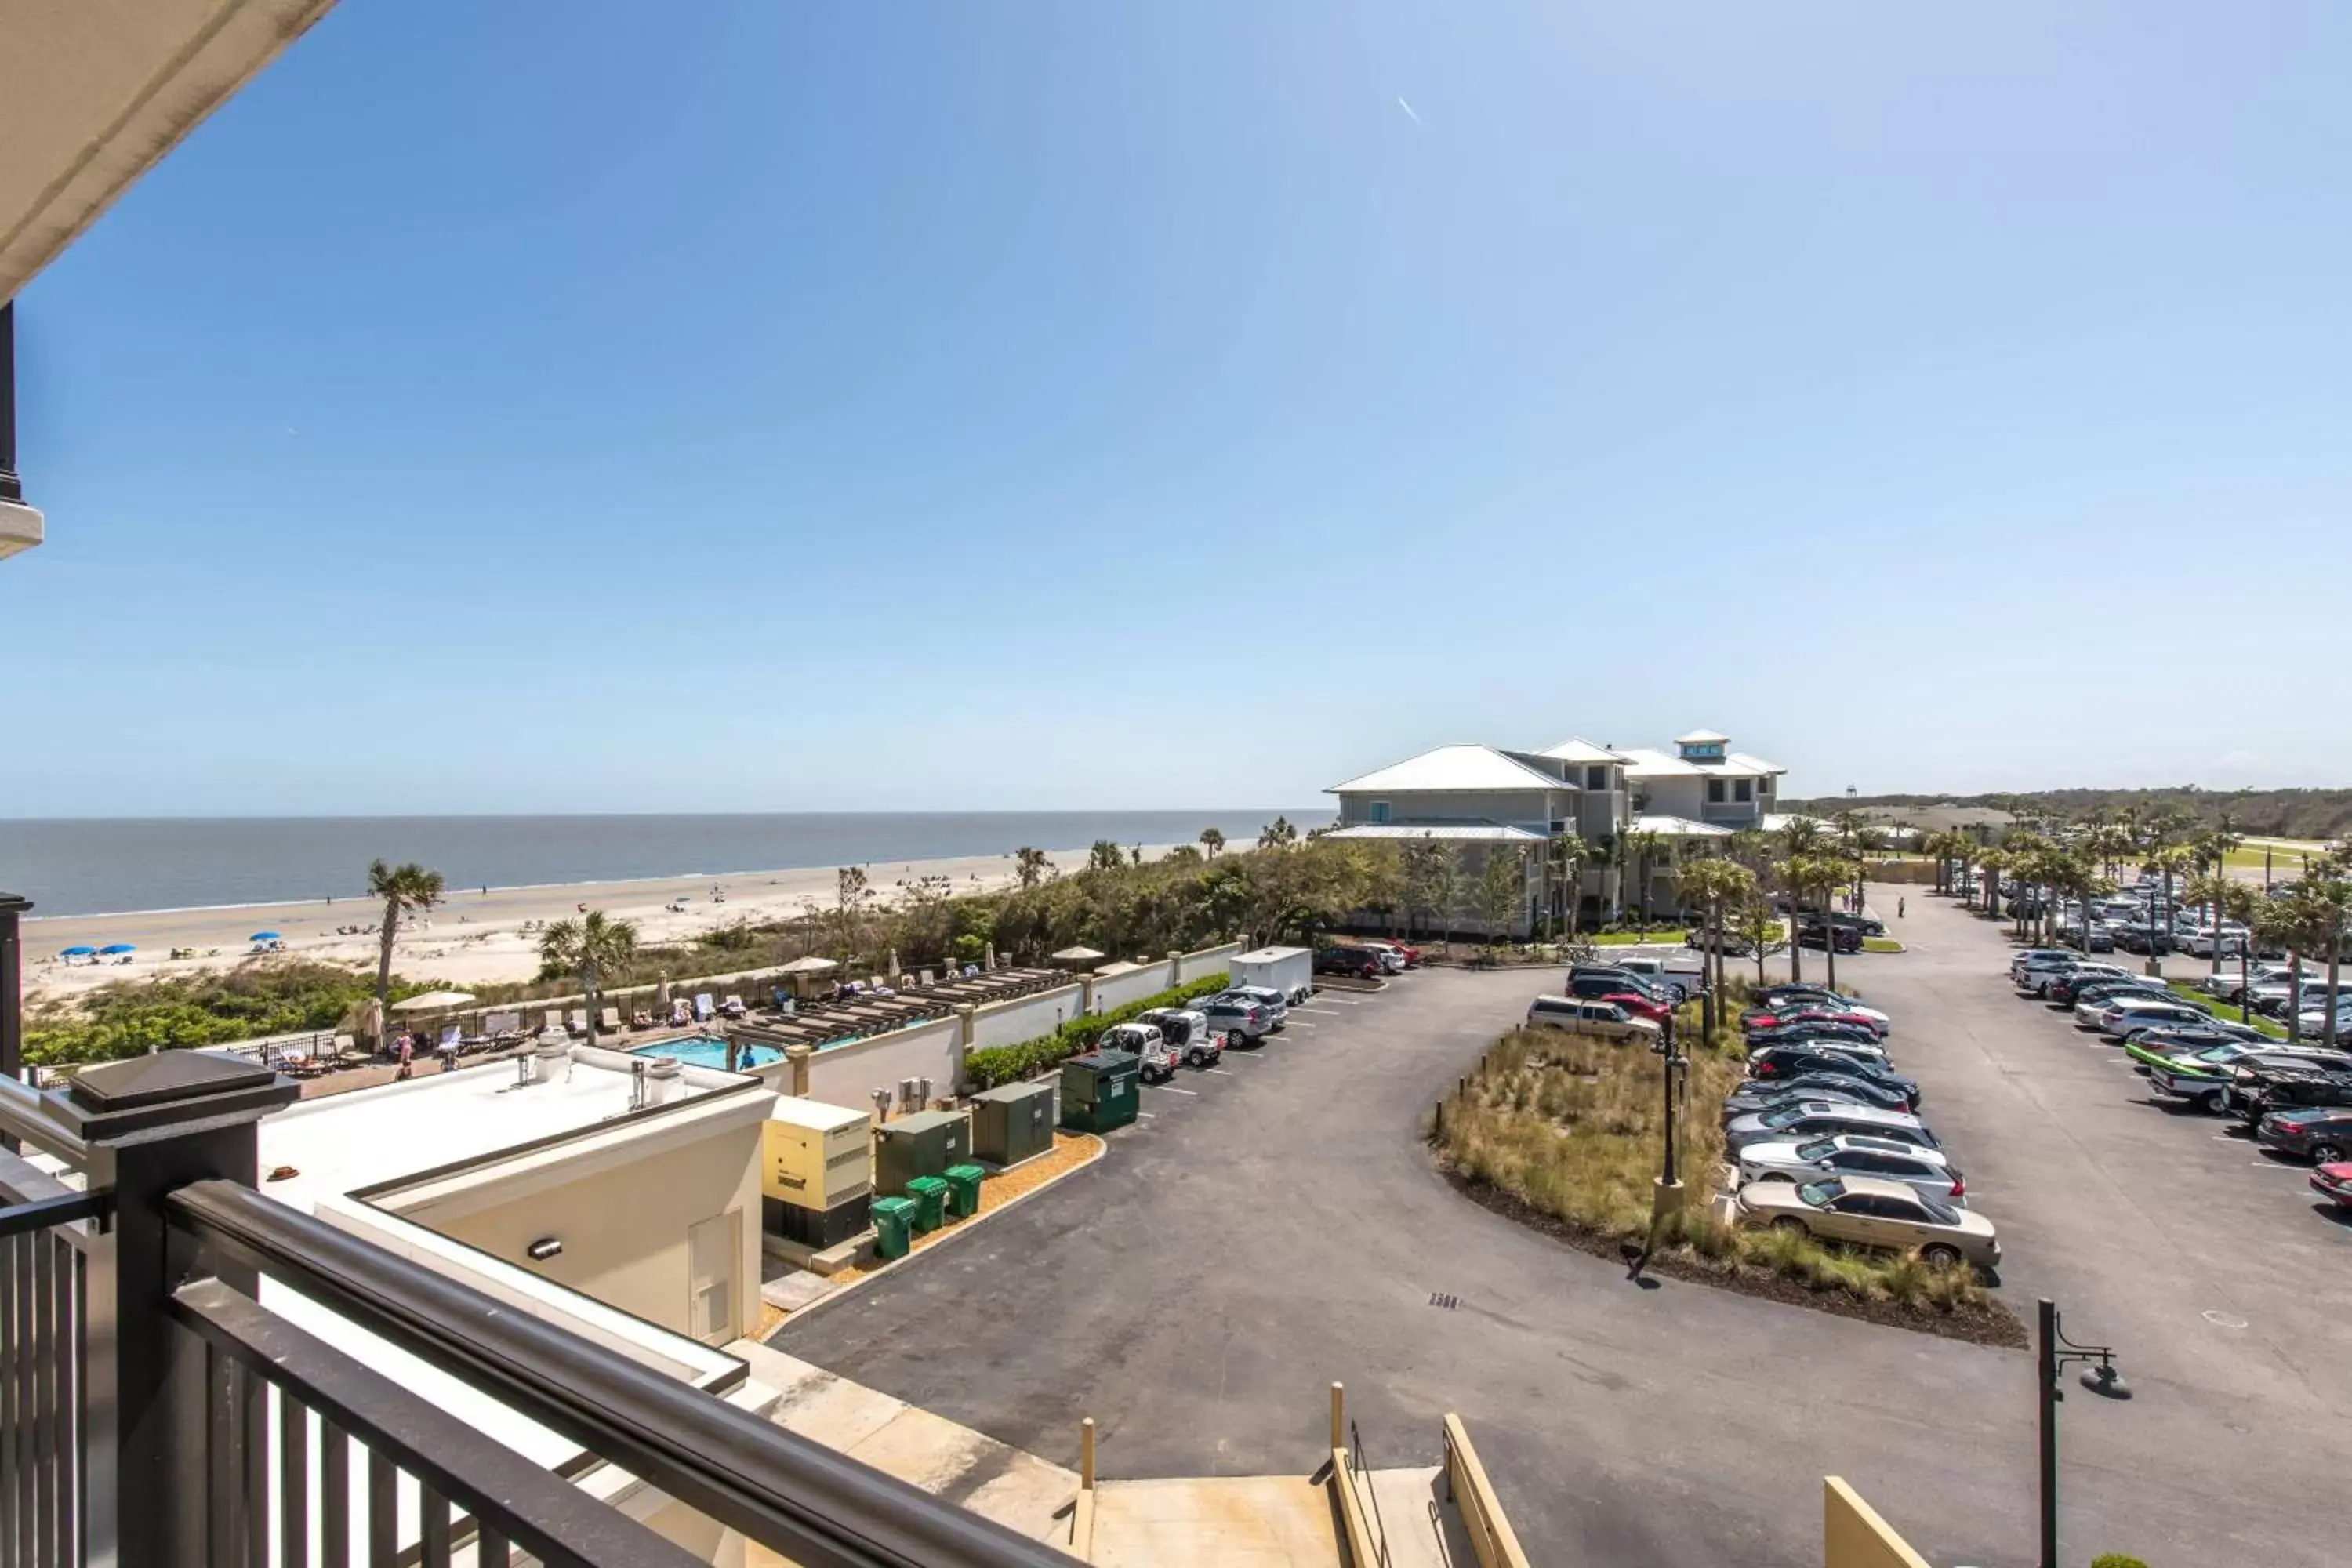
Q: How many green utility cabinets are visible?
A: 2